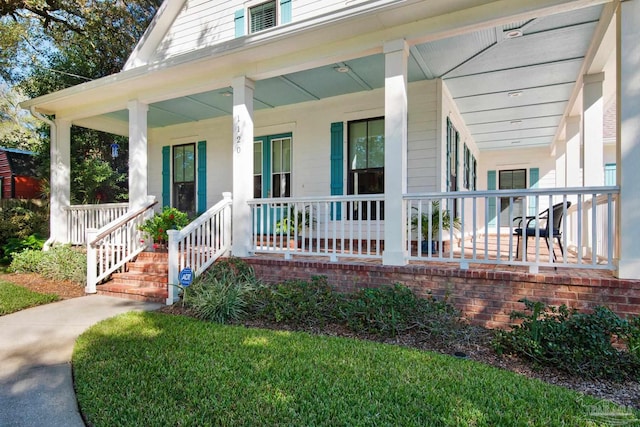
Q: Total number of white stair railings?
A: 2